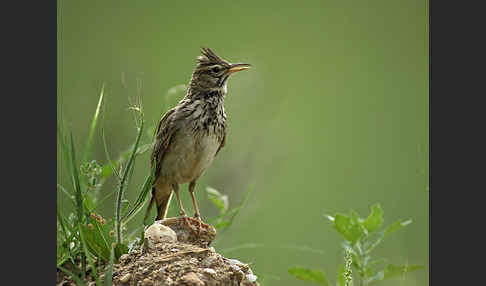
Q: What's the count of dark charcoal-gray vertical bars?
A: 2